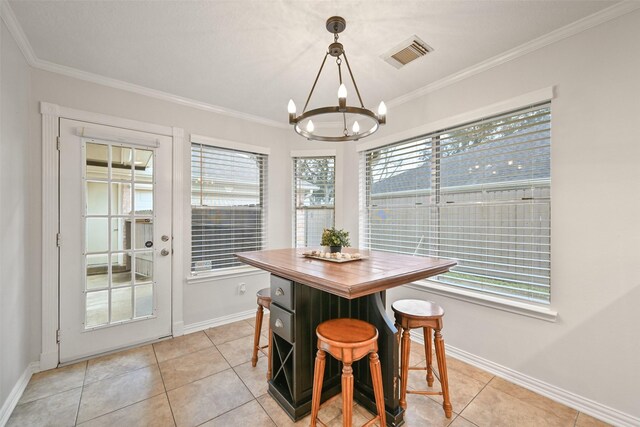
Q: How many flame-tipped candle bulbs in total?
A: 5